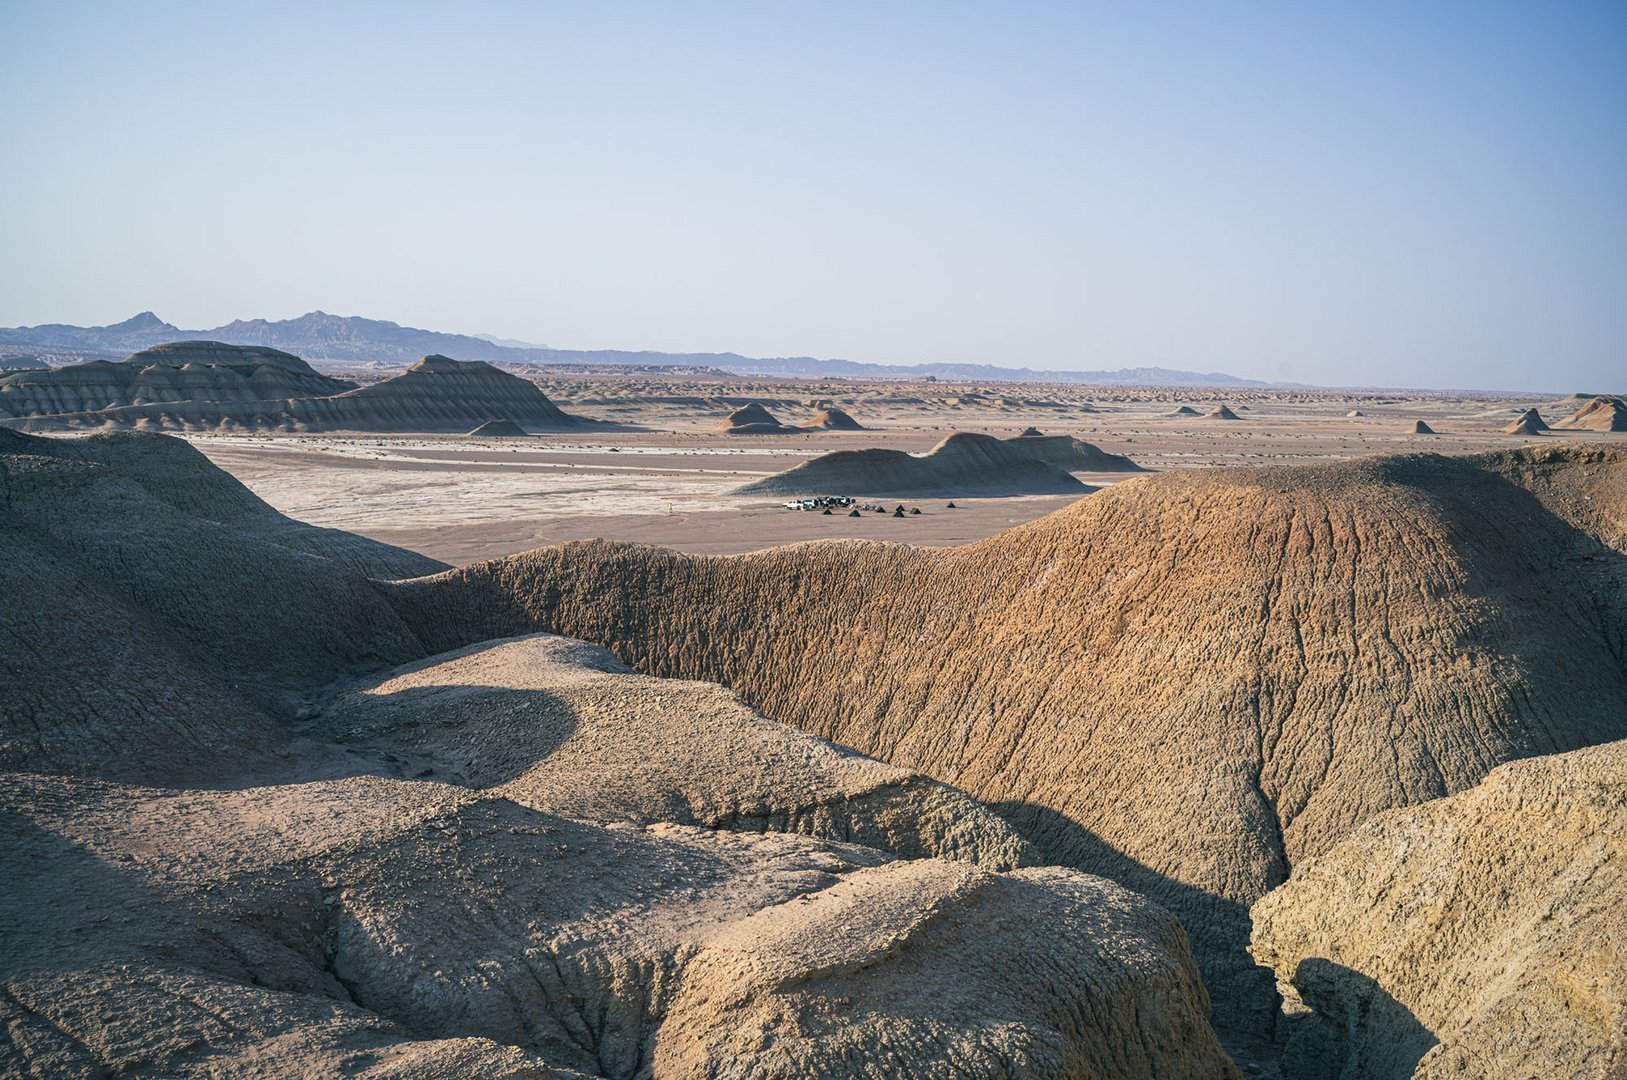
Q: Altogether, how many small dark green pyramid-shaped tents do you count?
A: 7